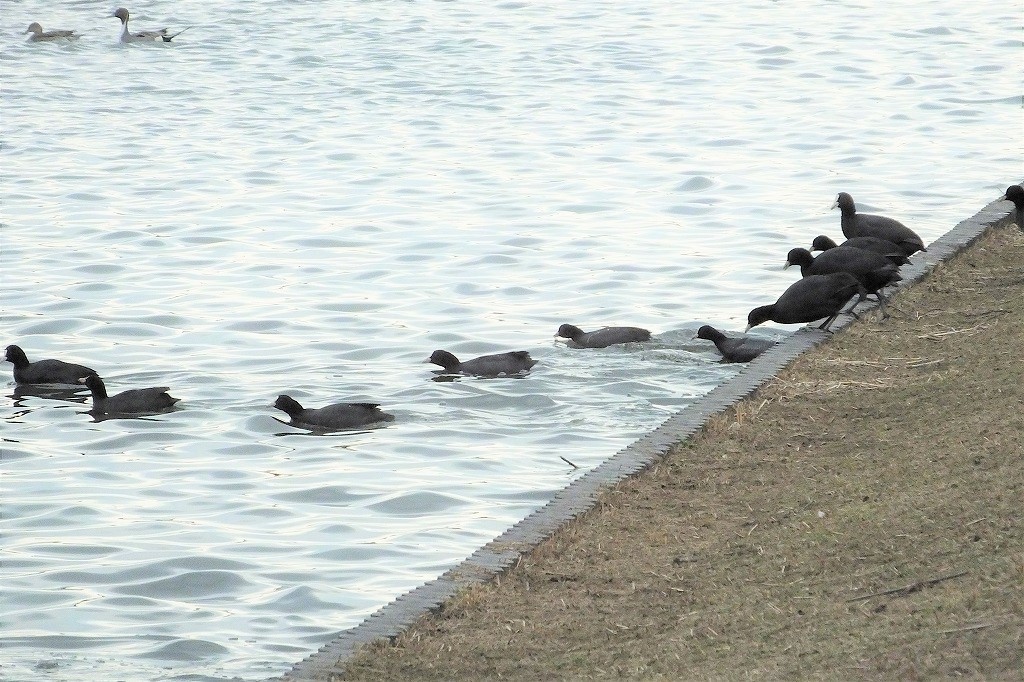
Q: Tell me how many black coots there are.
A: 11